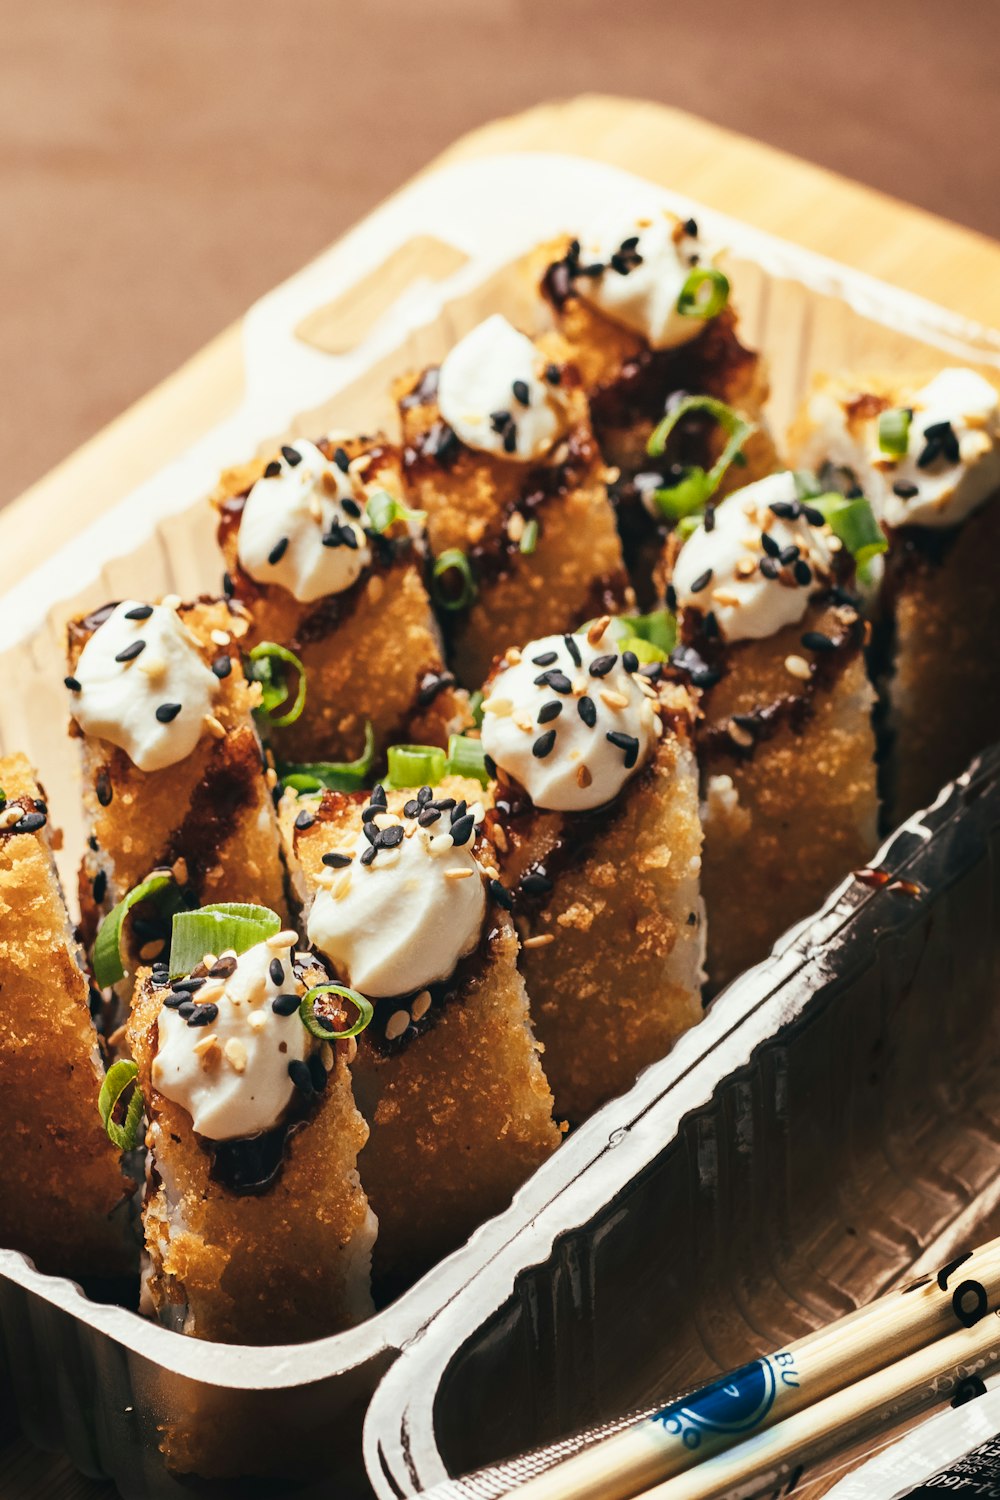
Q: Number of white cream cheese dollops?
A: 9